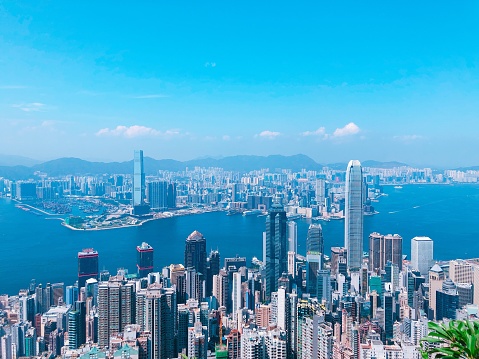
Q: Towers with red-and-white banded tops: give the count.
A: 2